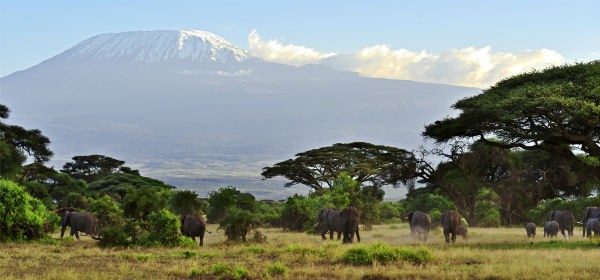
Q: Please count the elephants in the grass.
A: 12